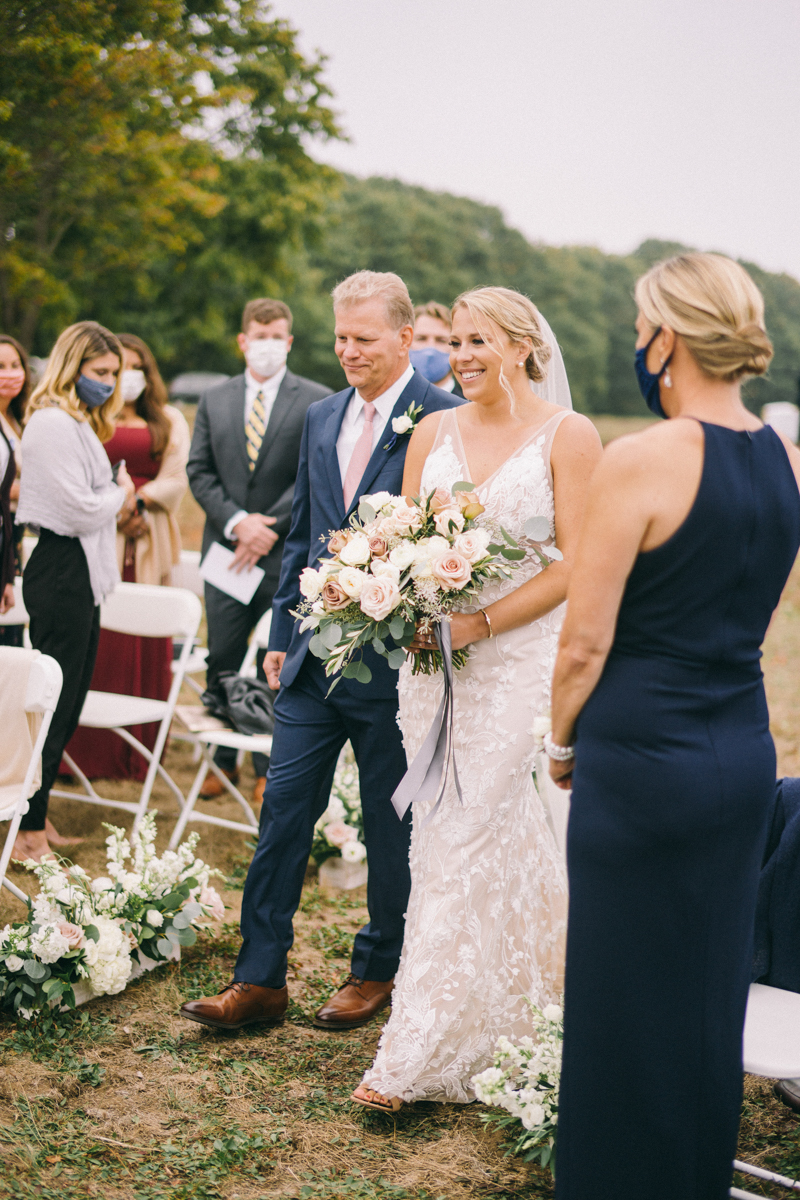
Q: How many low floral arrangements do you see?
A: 3